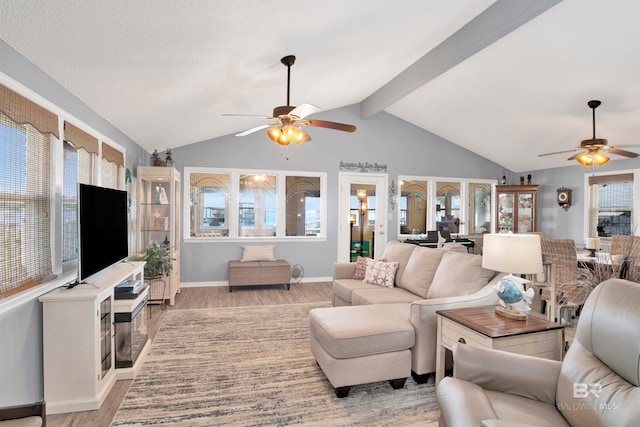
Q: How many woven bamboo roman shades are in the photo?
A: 4